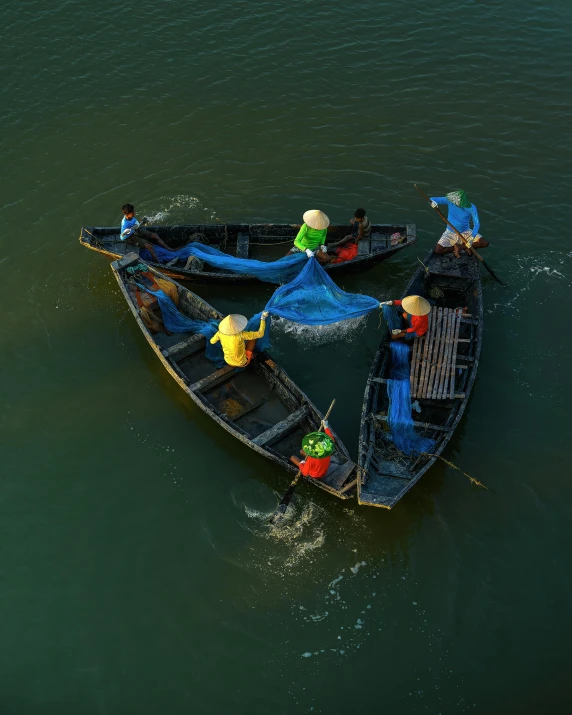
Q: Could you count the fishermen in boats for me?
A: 7